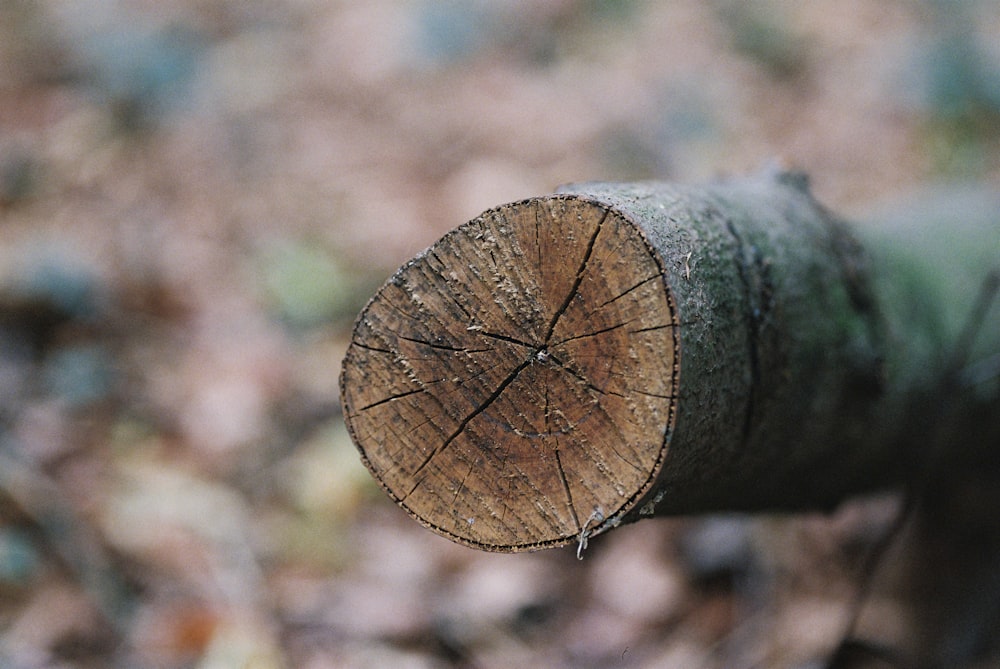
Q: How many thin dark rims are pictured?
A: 1